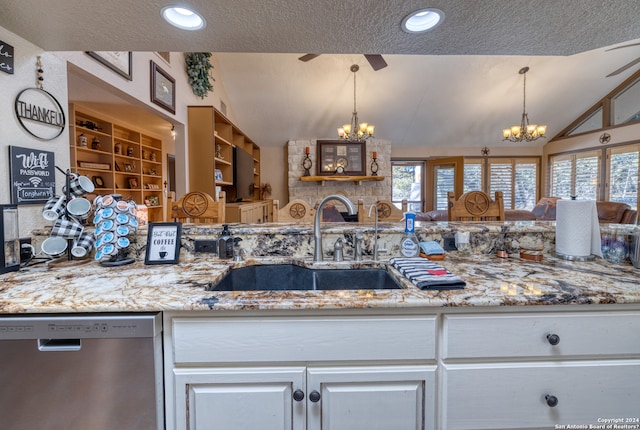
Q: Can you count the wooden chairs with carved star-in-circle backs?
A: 4